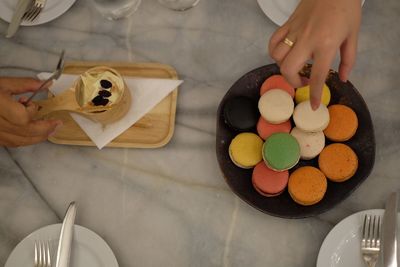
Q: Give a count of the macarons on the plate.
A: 13